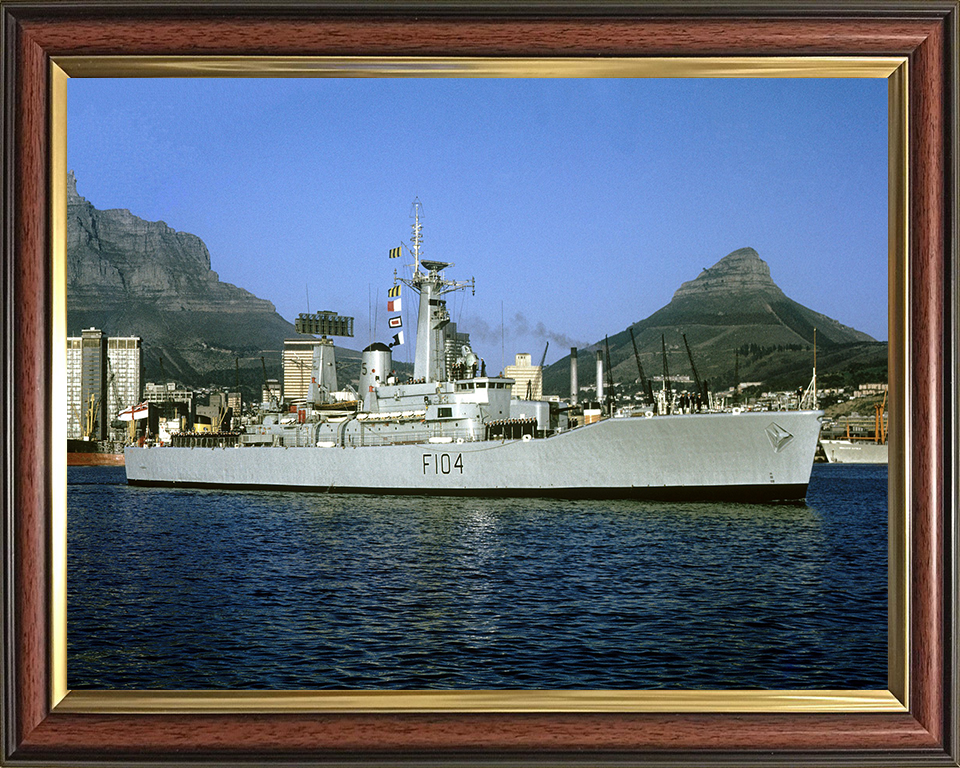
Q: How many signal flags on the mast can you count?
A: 5